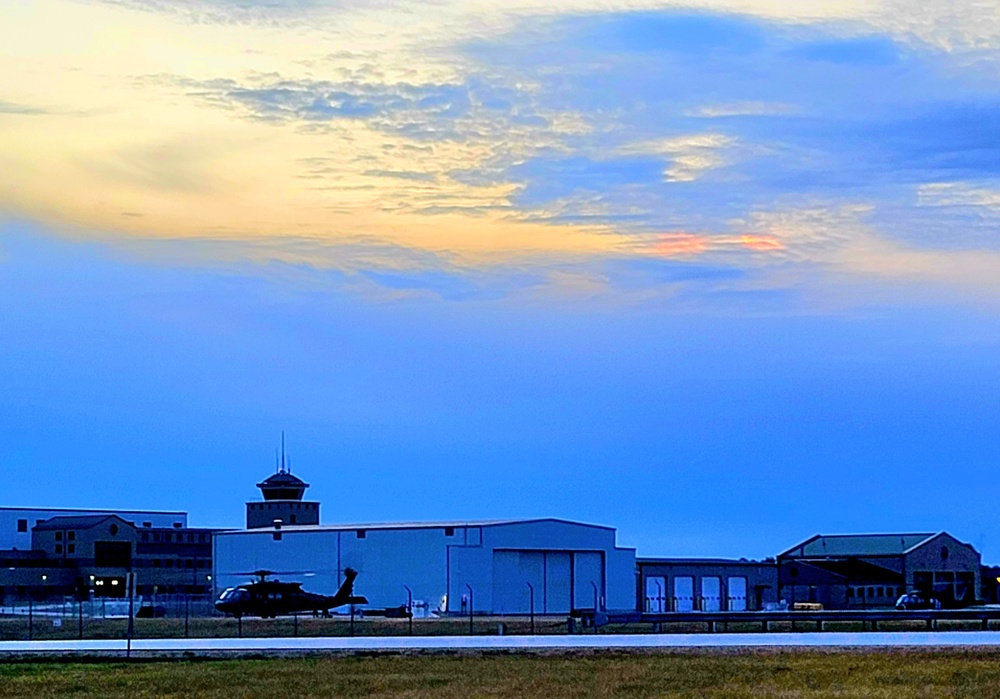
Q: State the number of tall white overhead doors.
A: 4